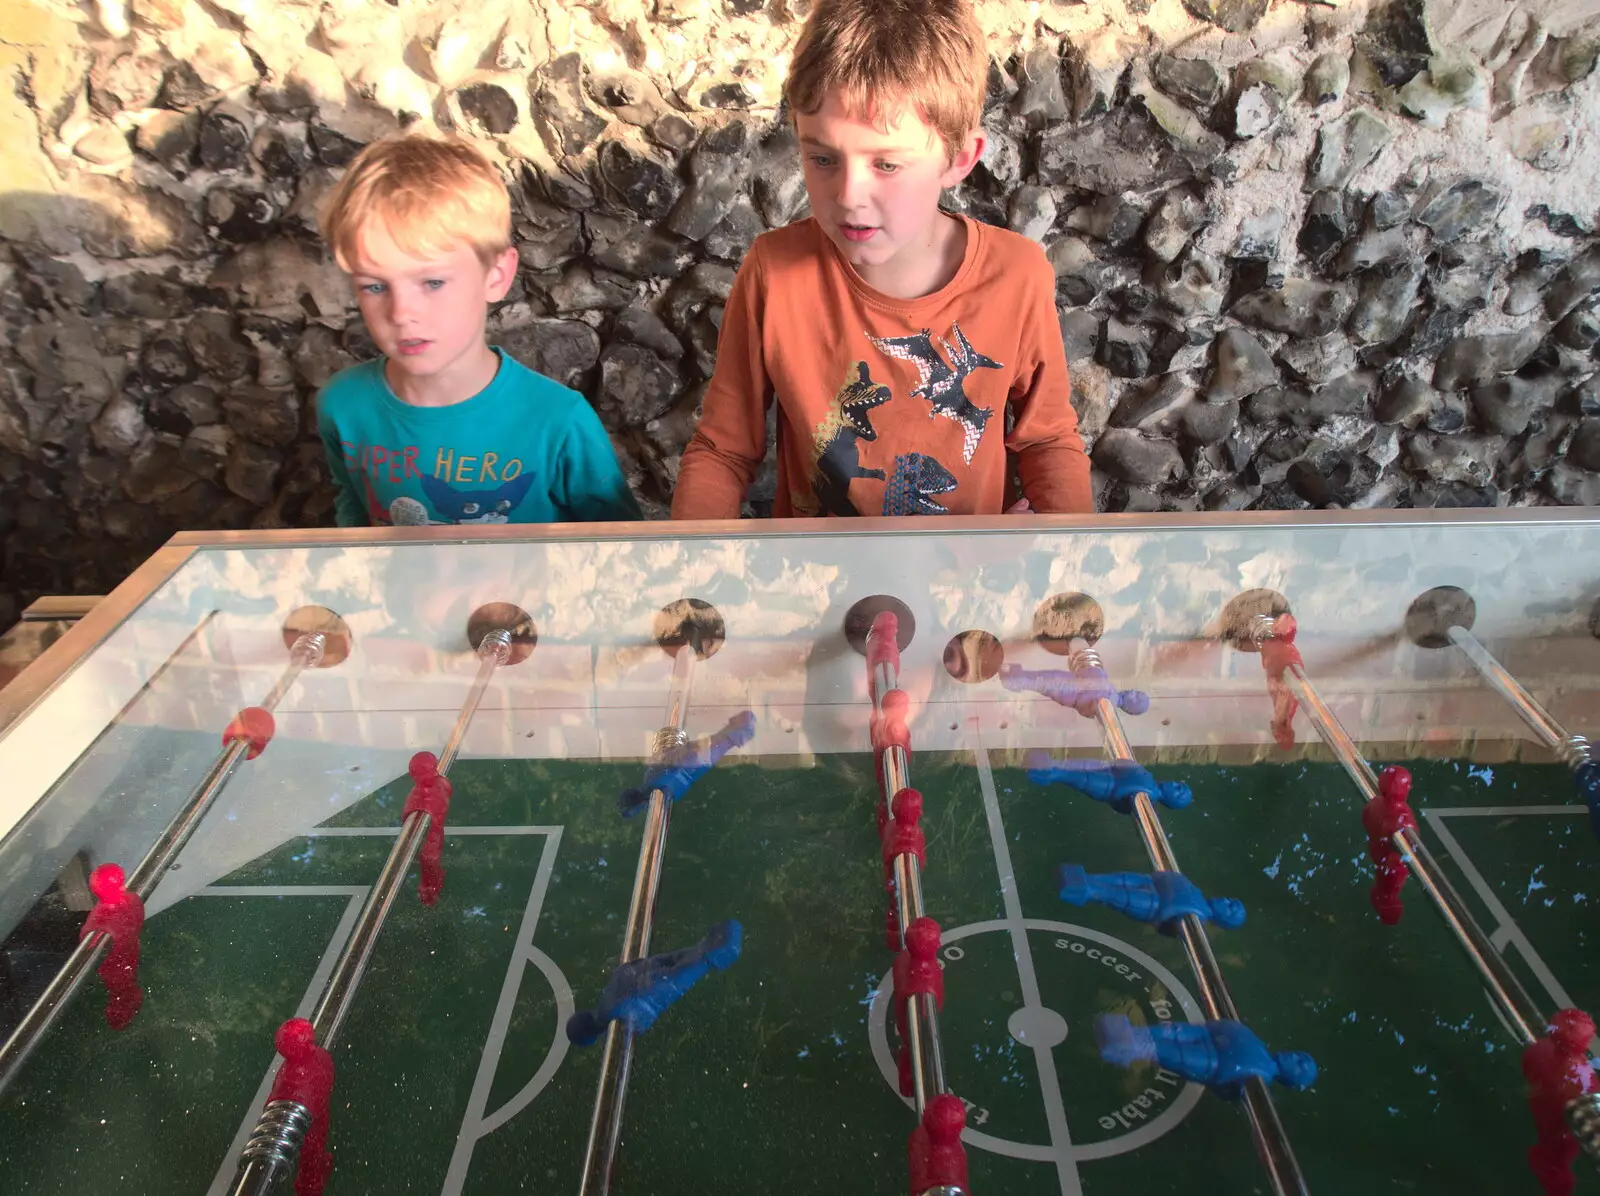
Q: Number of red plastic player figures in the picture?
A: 11